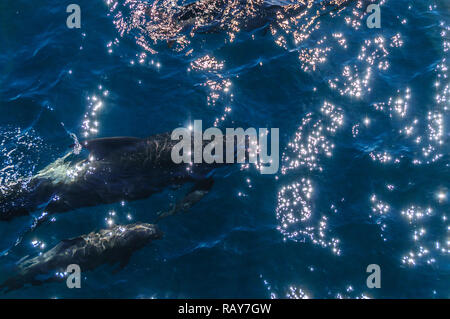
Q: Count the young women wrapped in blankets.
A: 0